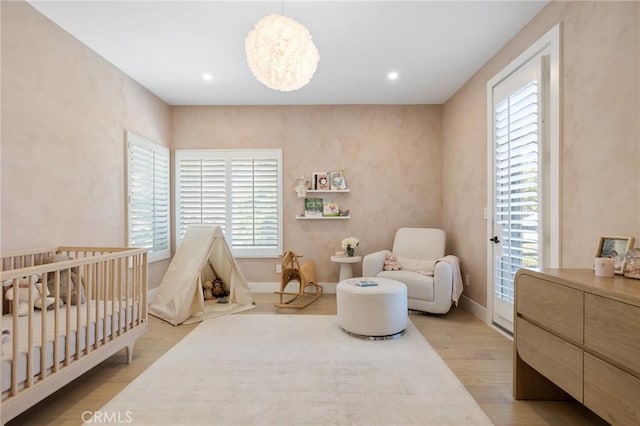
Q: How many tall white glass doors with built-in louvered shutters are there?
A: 1